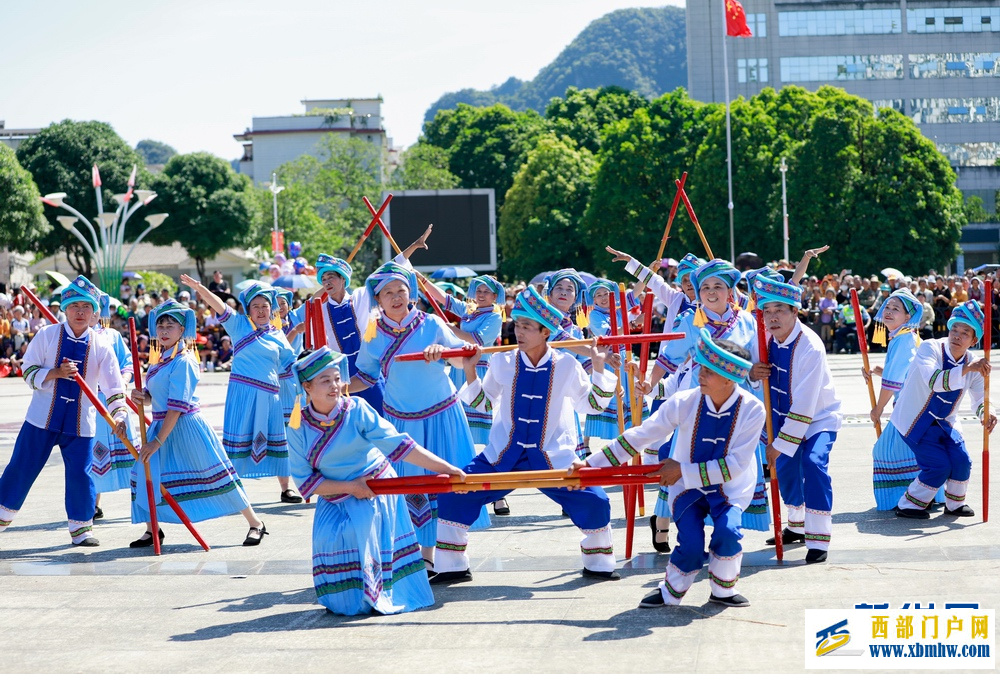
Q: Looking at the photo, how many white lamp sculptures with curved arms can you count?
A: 1